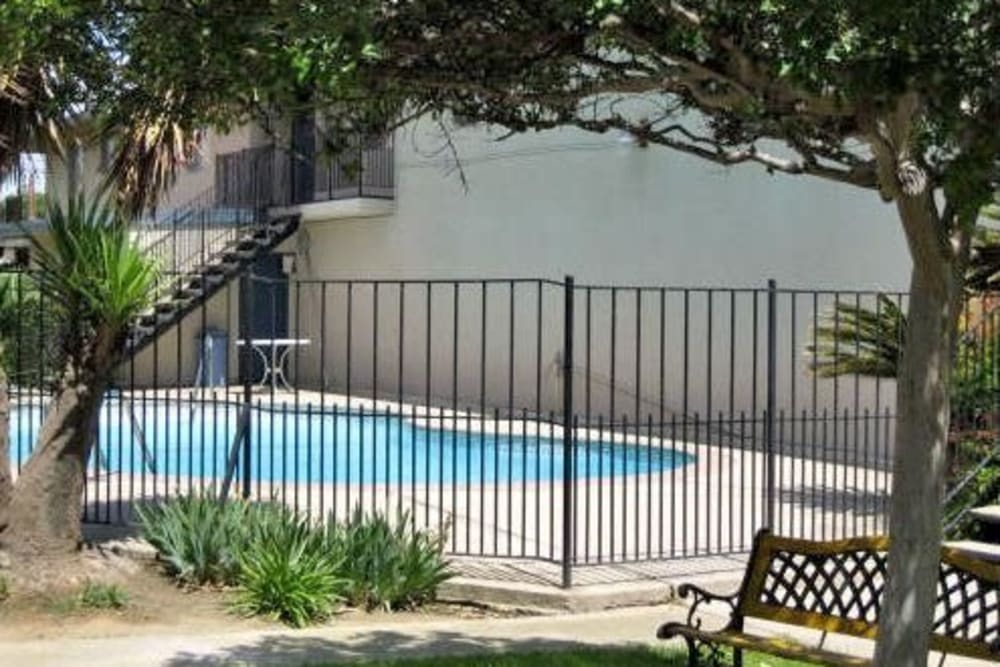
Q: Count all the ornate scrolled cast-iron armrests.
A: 1